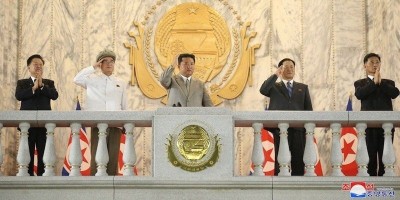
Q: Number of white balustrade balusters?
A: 11